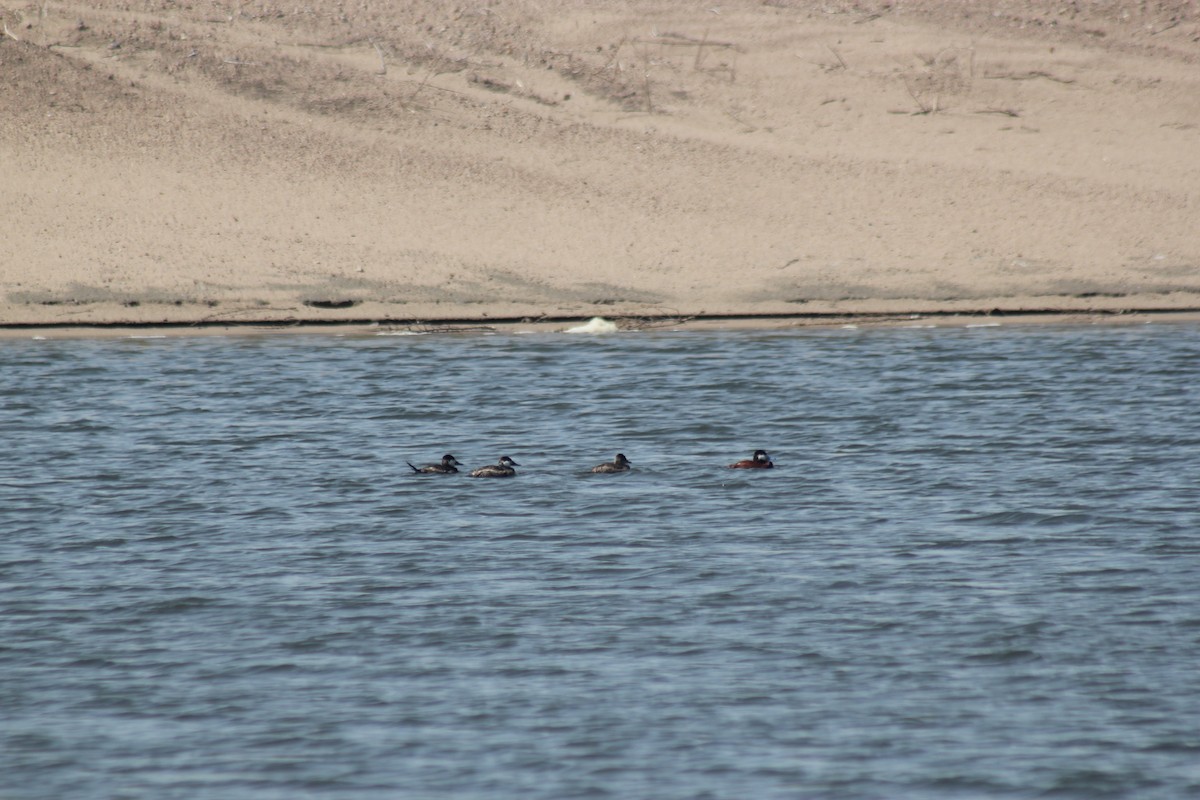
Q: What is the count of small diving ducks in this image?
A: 4